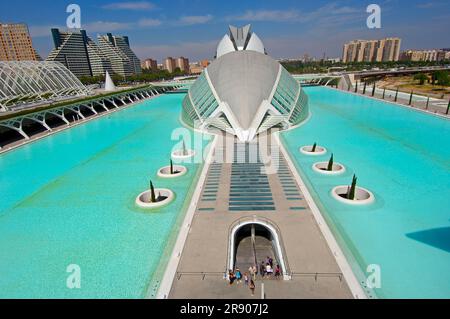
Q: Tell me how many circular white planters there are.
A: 6